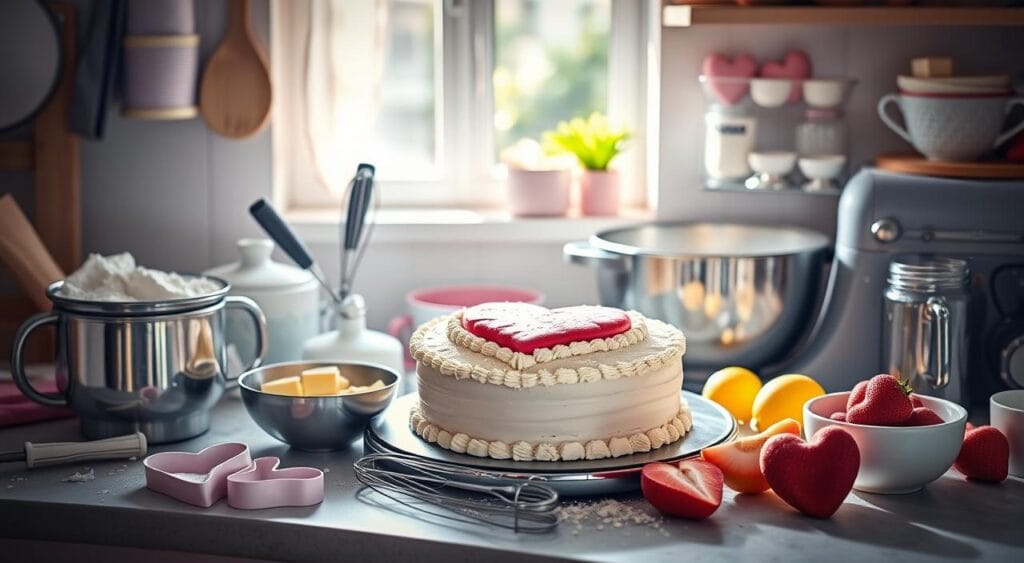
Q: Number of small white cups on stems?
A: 2